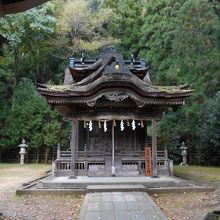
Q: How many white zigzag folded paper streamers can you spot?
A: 4